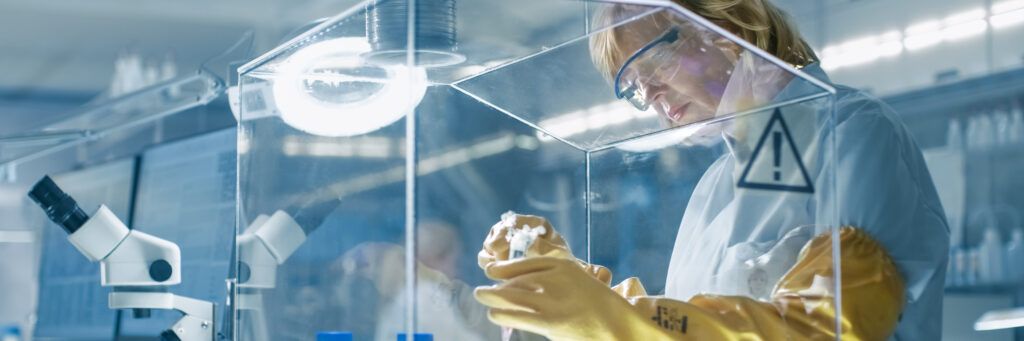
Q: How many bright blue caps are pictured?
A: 2